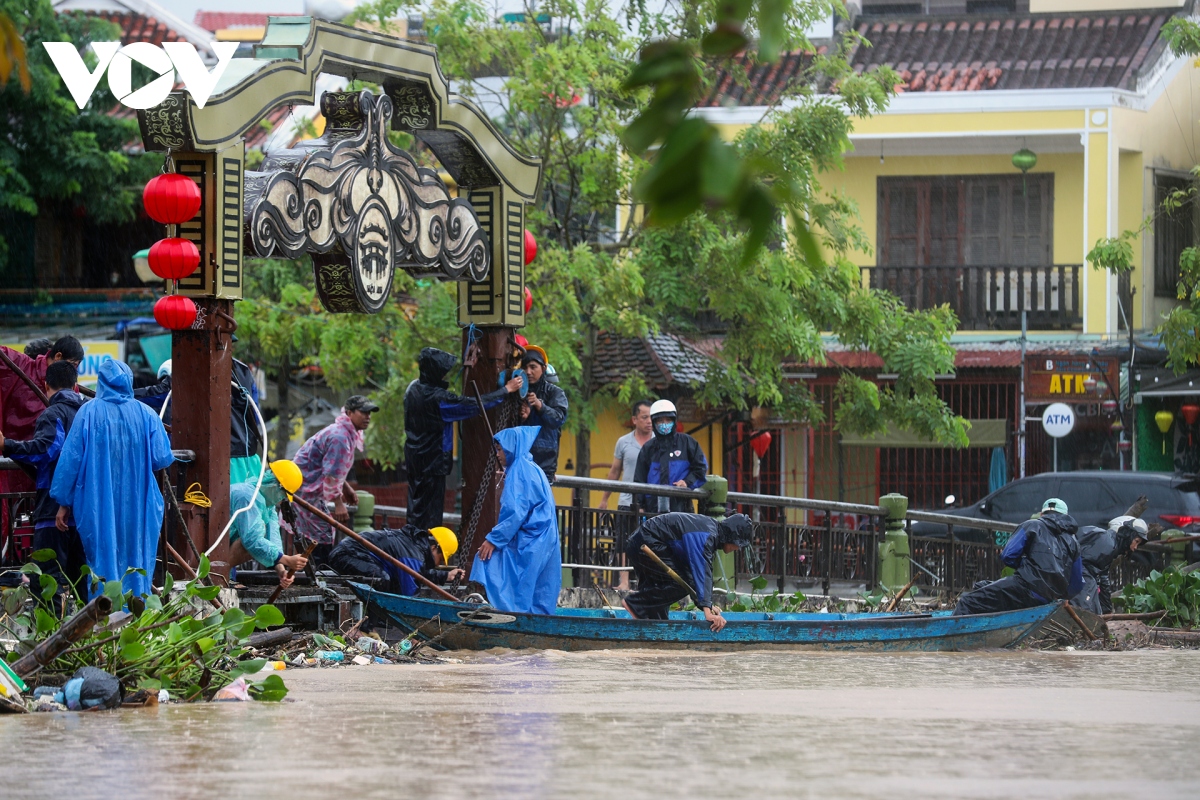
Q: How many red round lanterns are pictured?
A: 6